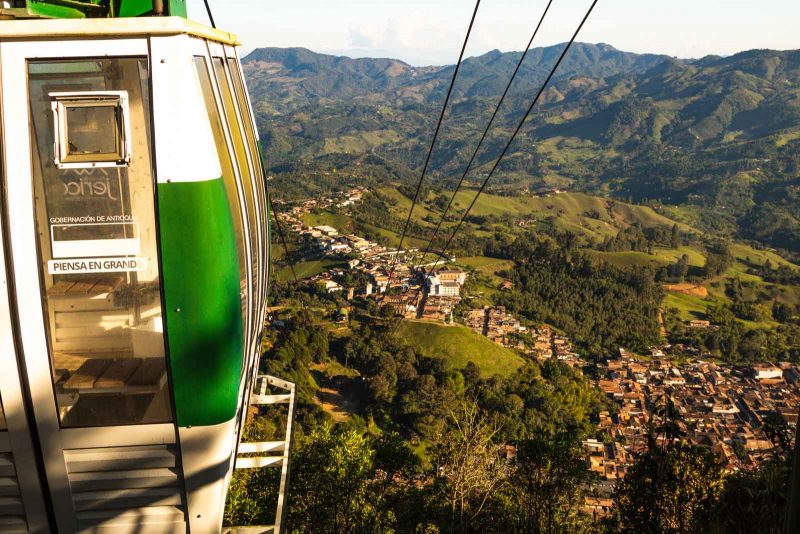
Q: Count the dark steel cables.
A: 4